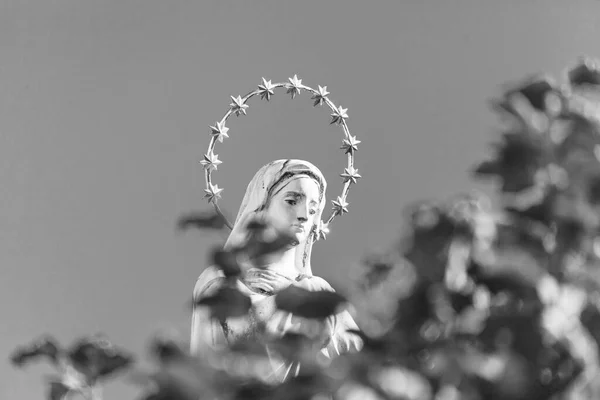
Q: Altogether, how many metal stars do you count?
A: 12